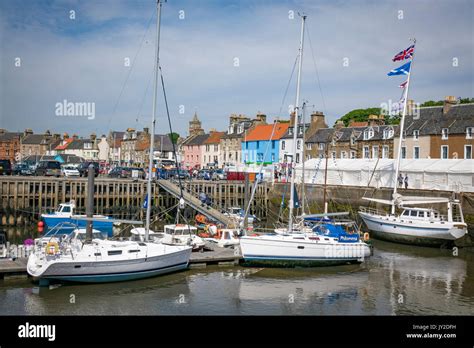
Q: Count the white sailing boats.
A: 3